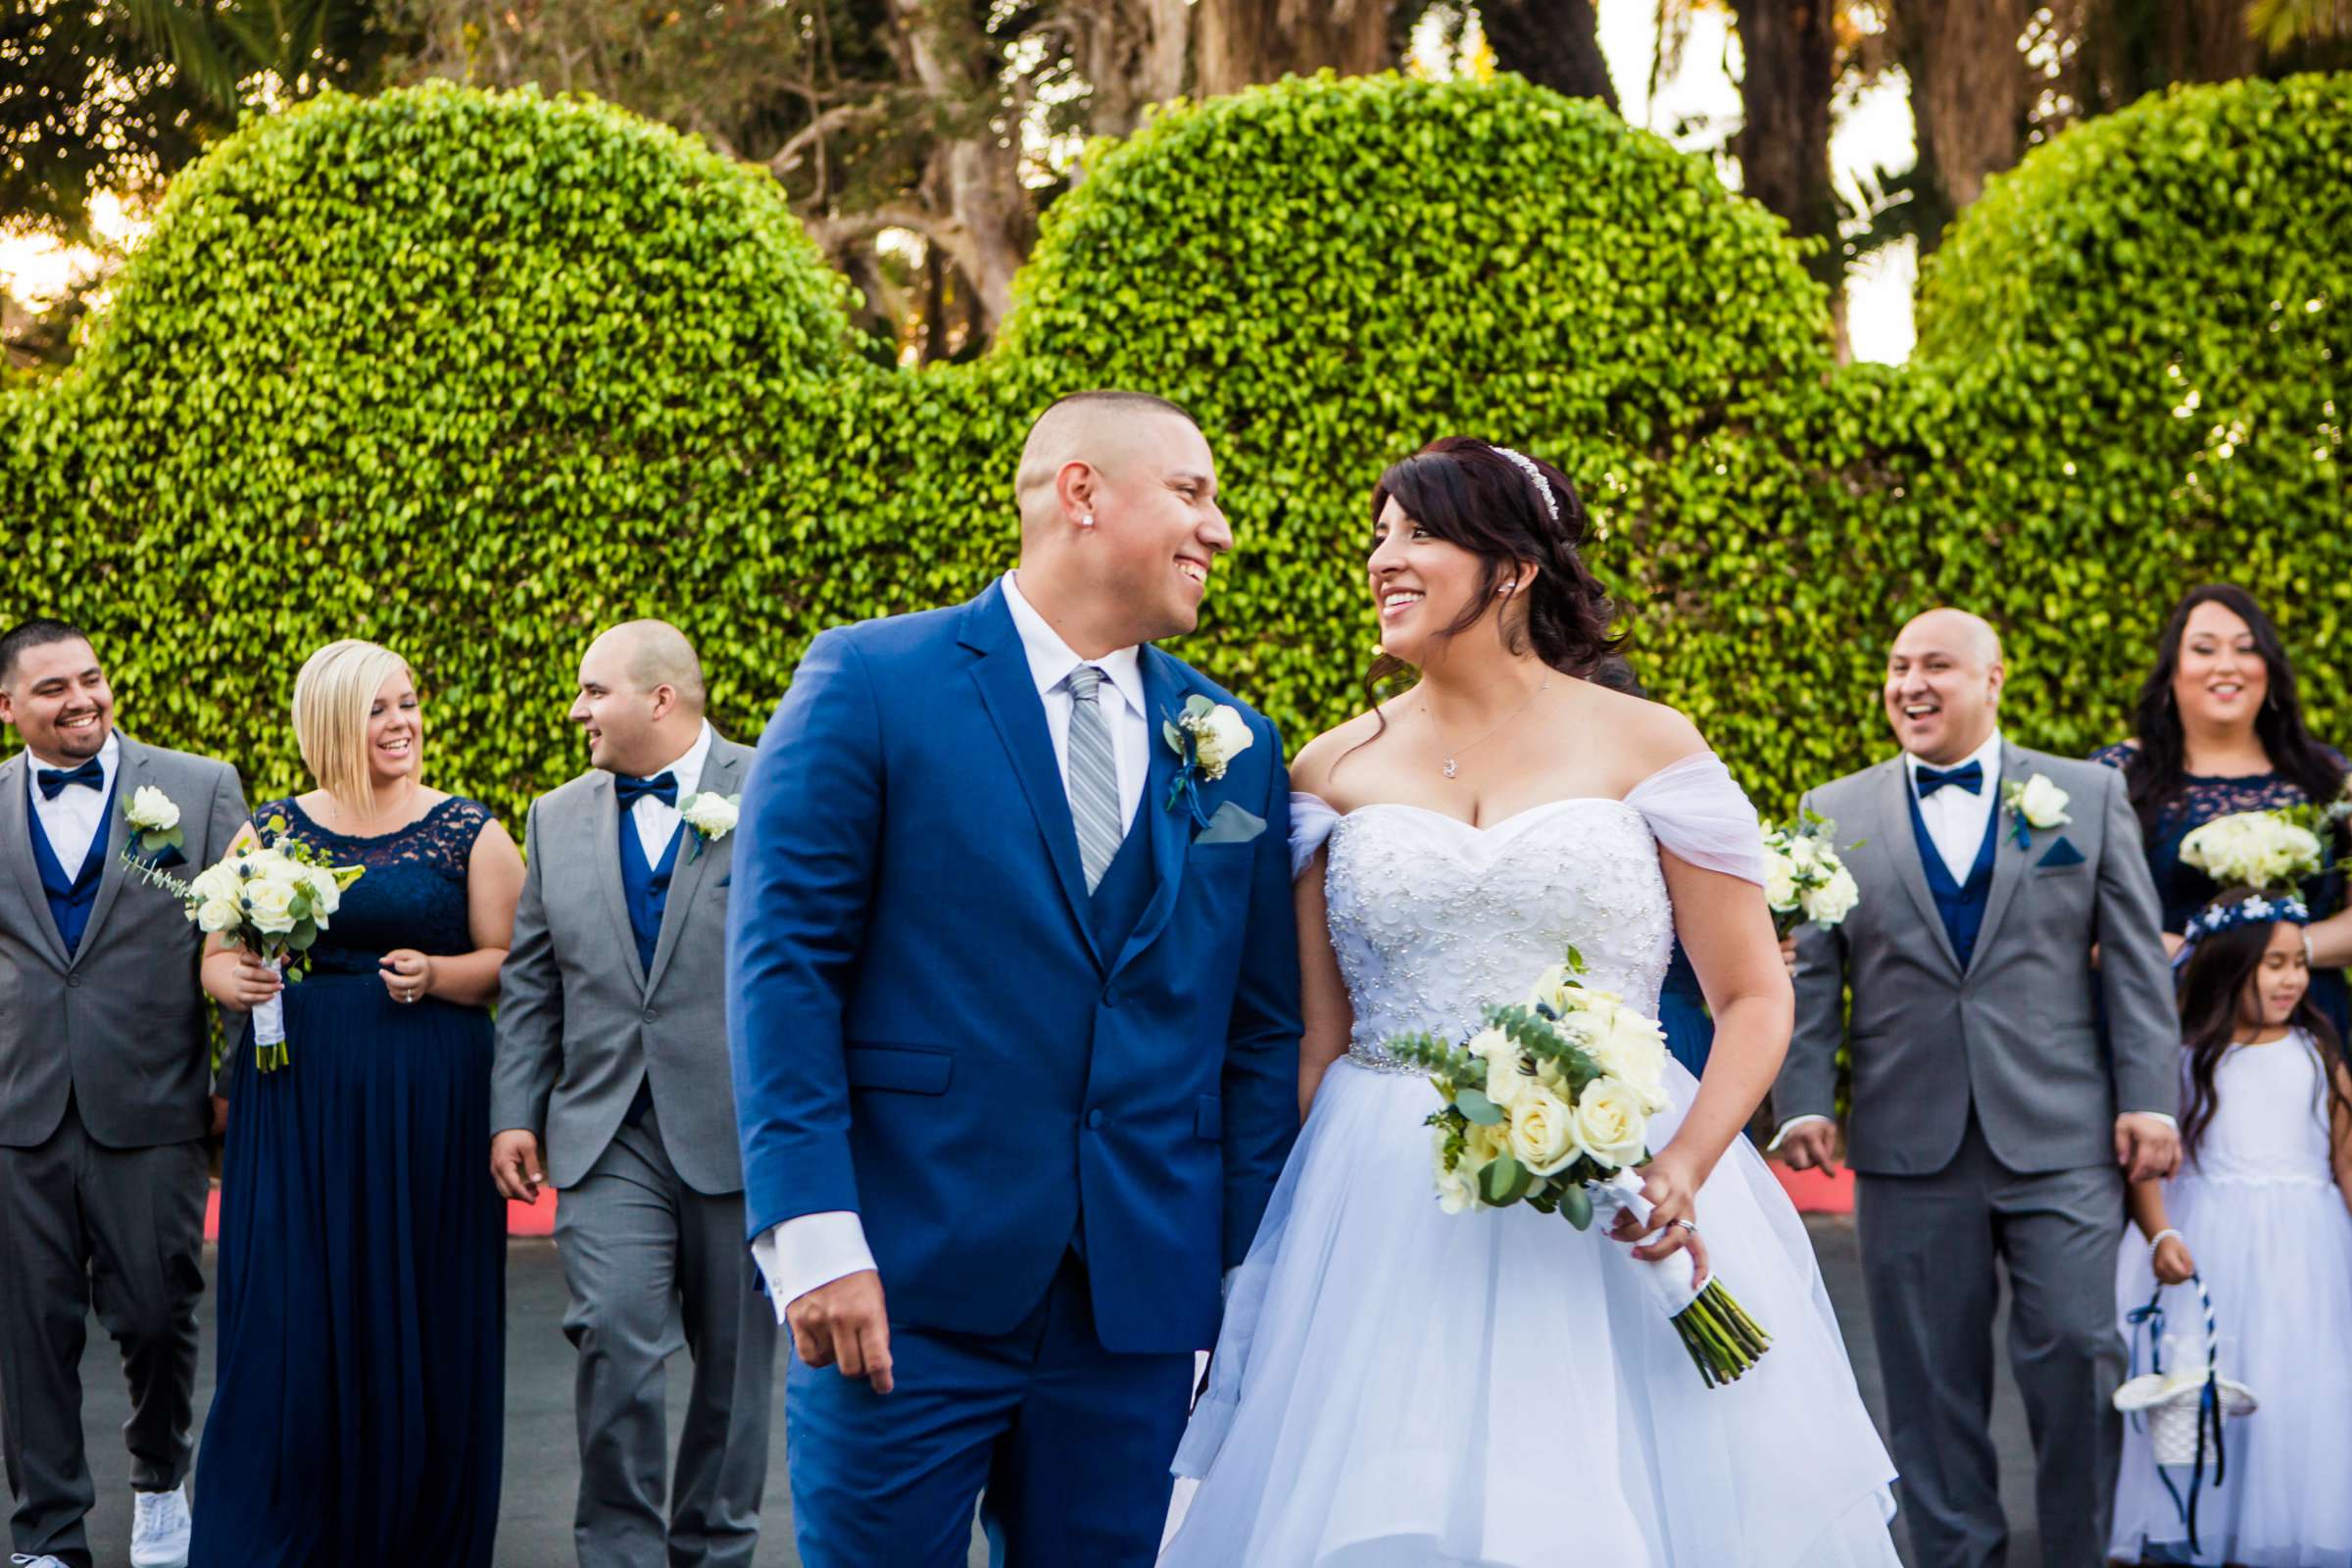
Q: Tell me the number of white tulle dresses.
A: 2